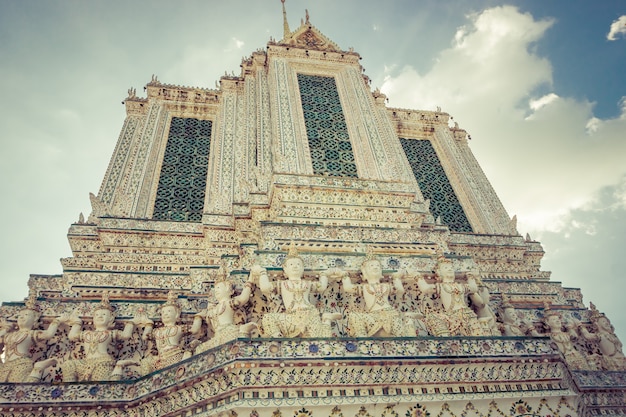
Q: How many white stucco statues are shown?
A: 11